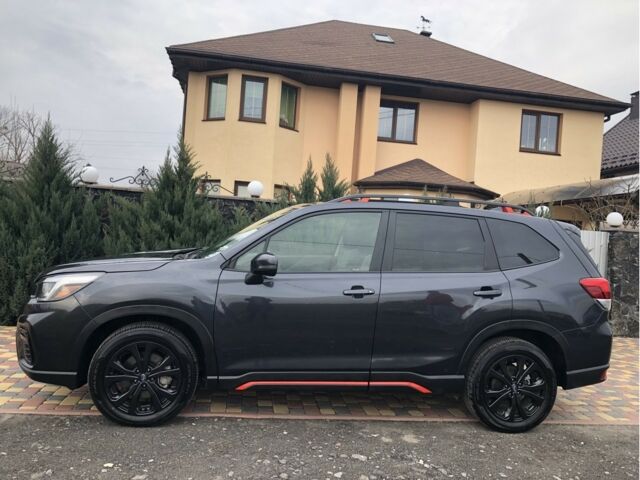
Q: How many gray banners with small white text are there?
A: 0